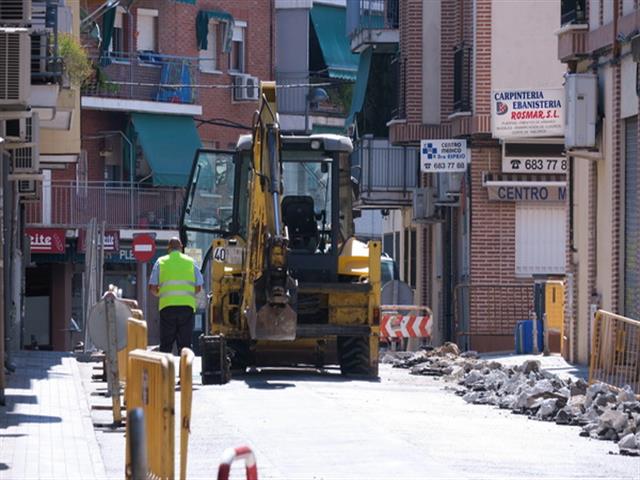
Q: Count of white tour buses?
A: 0